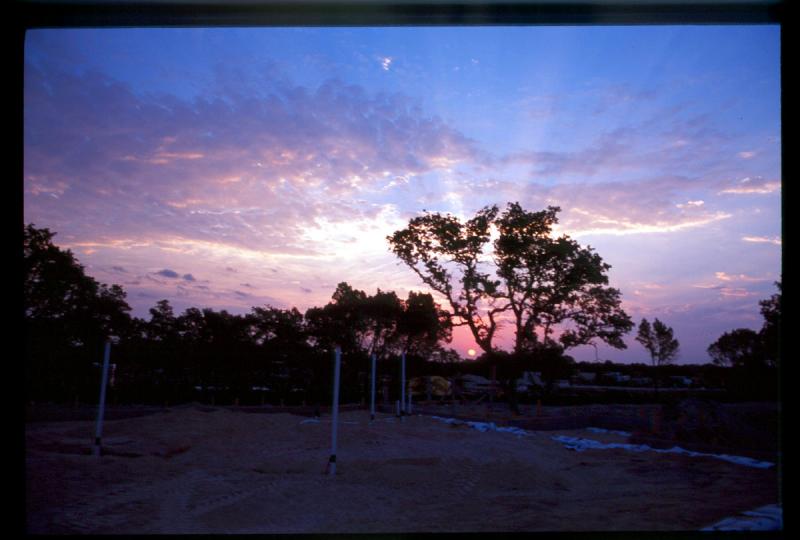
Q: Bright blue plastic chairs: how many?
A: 0